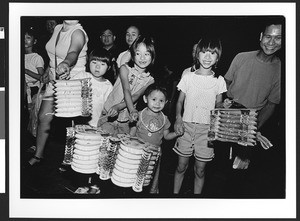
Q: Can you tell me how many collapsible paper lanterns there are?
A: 4